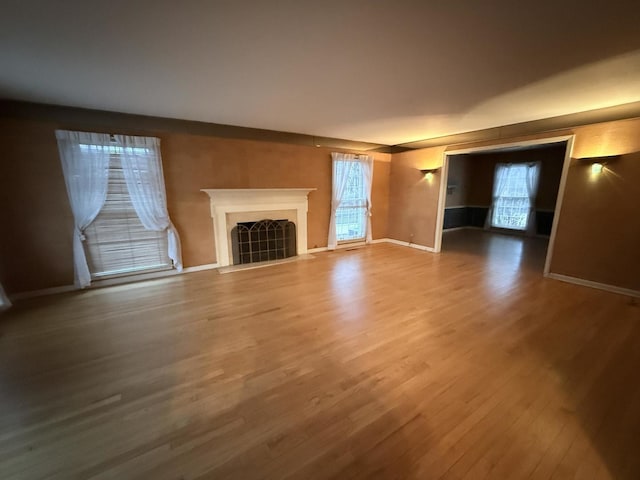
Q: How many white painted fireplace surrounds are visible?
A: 1